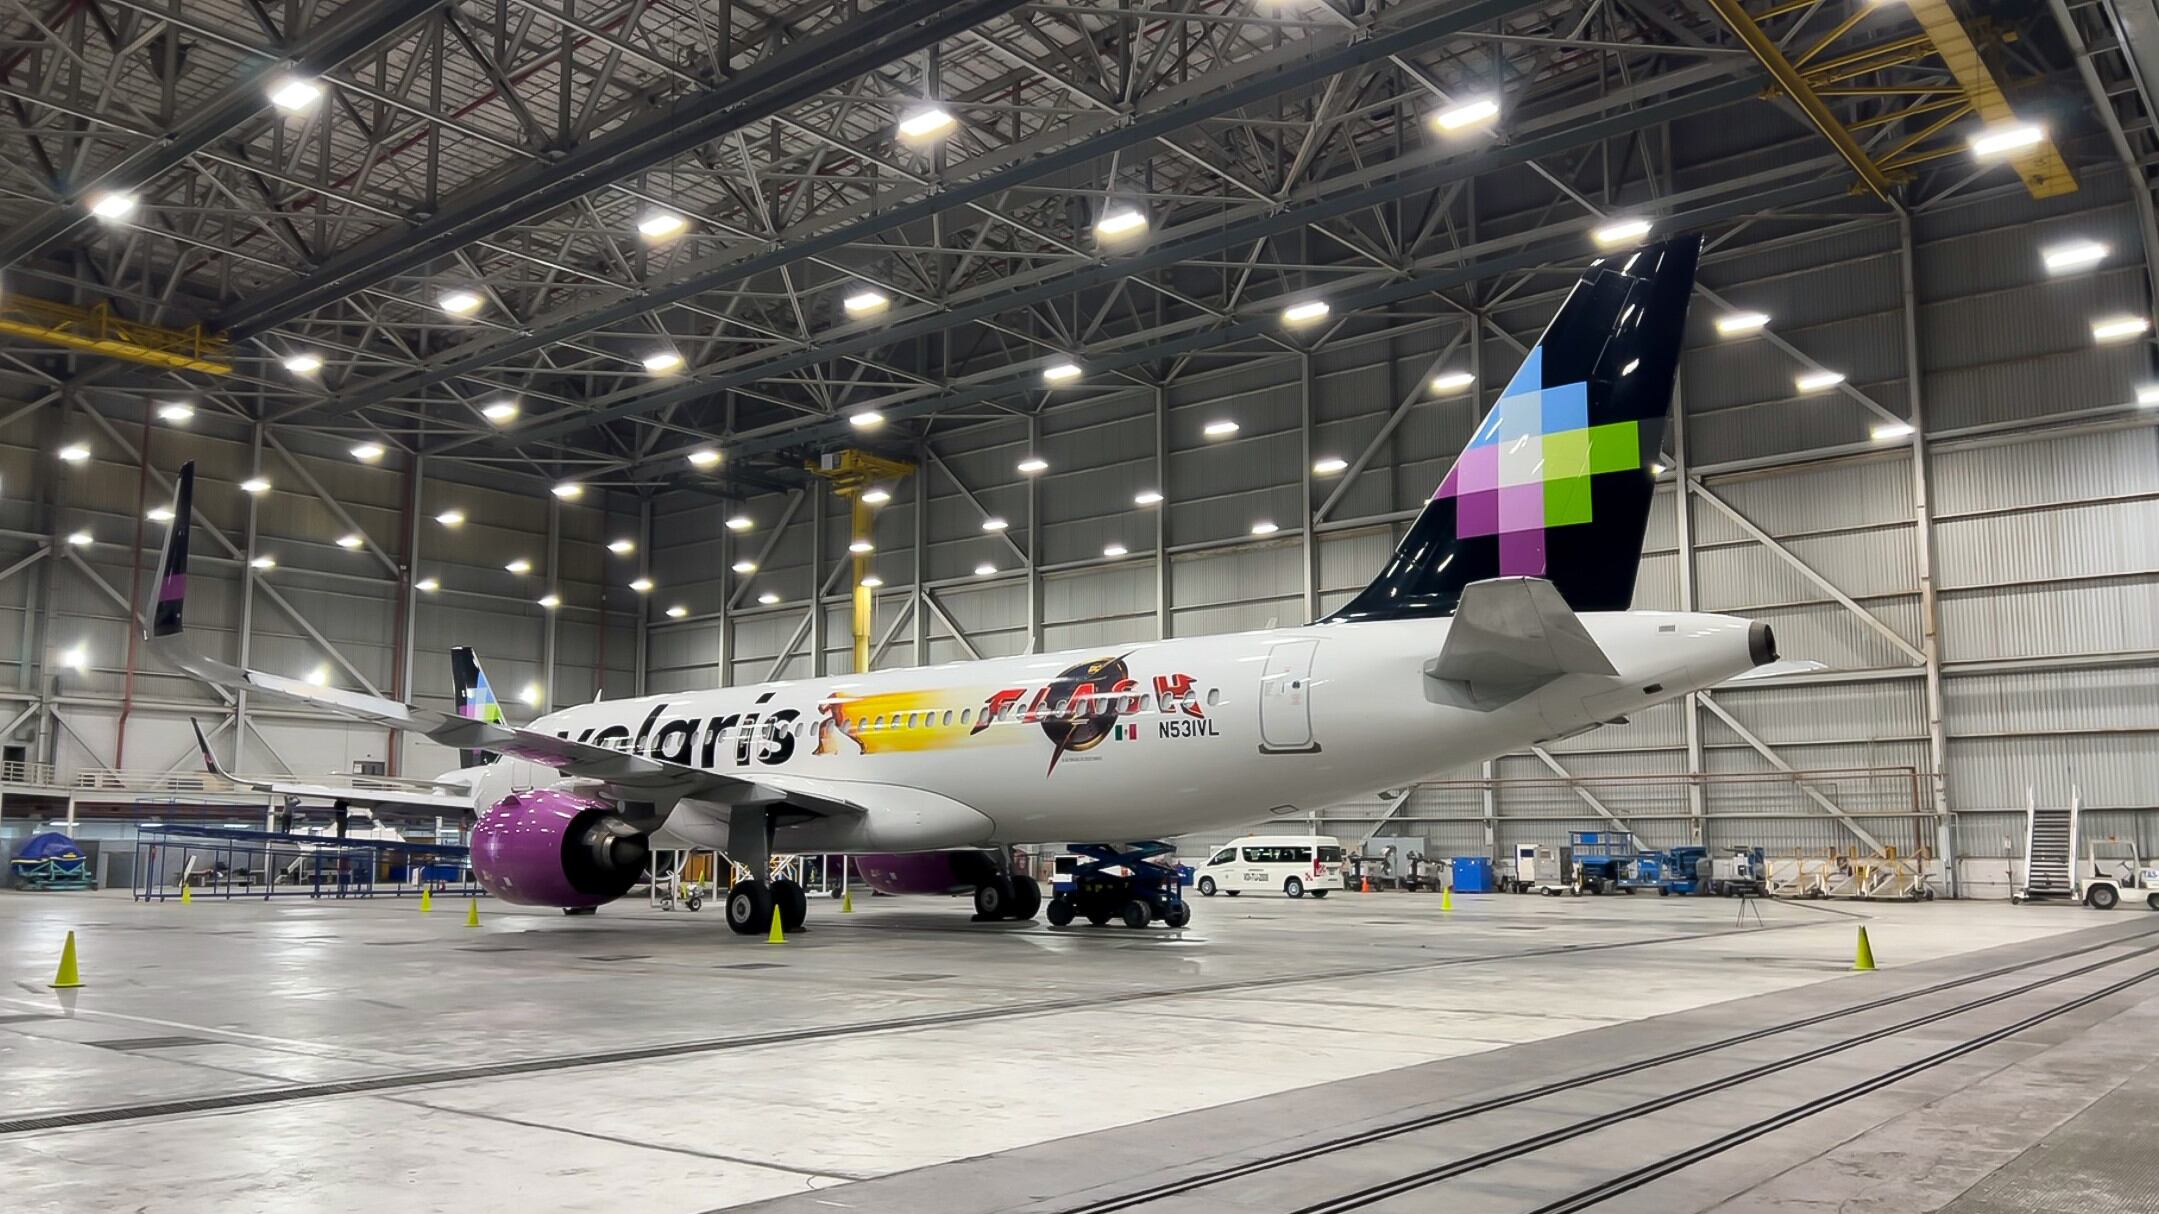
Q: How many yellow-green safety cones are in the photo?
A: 8